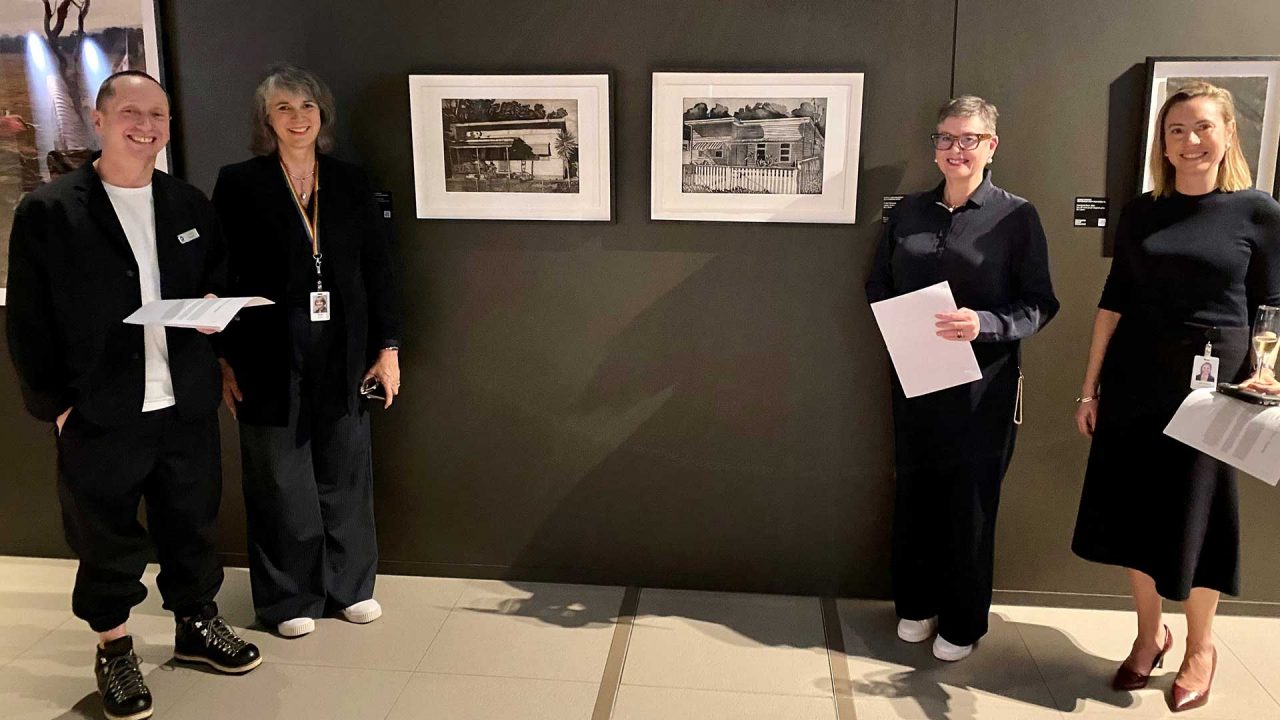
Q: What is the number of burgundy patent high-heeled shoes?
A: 2